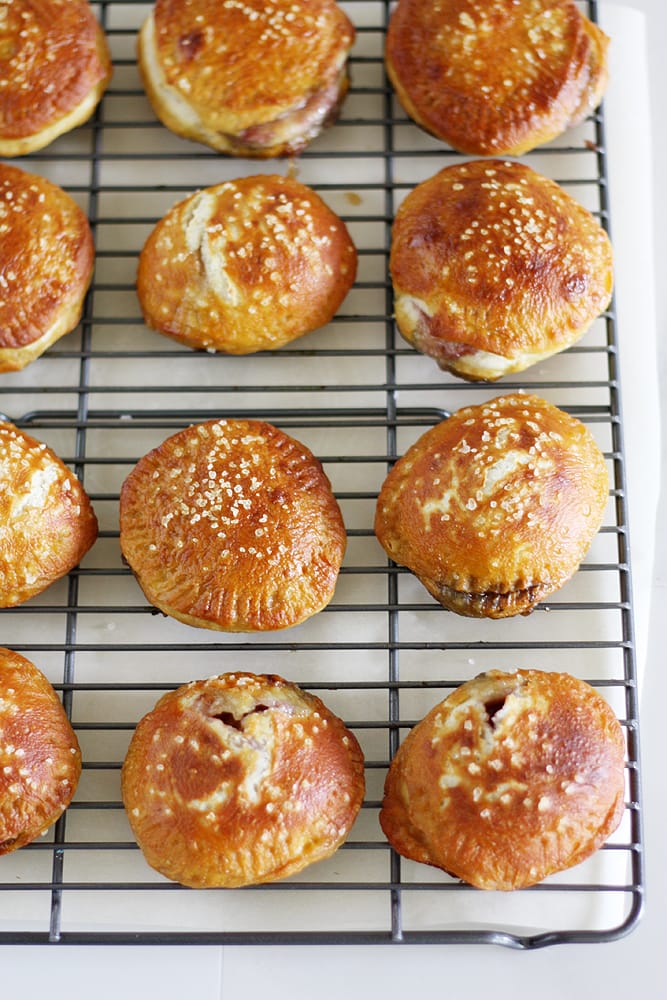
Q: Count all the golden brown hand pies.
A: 12